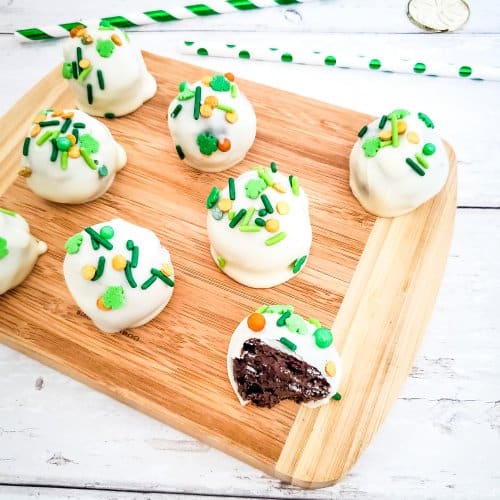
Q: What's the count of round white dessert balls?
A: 8